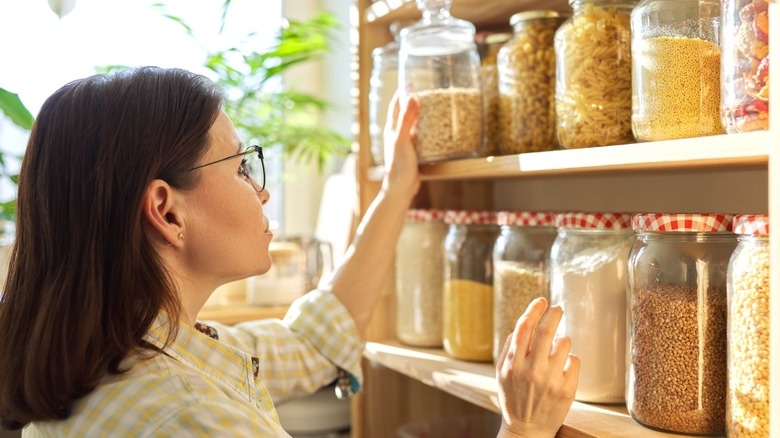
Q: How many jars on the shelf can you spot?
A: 13